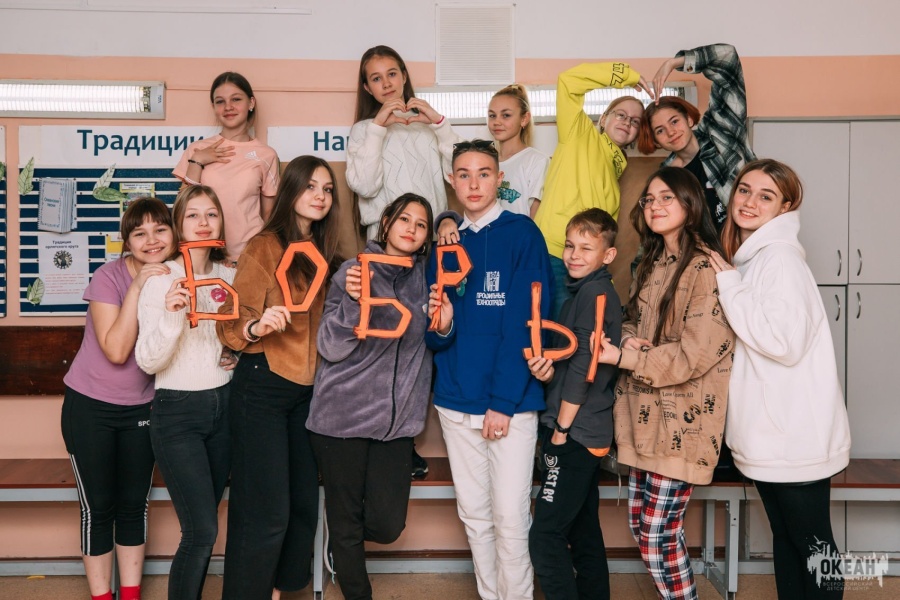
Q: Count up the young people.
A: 13